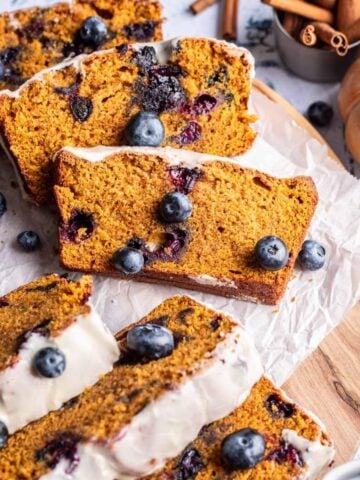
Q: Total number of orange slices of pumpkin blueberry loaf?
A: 6